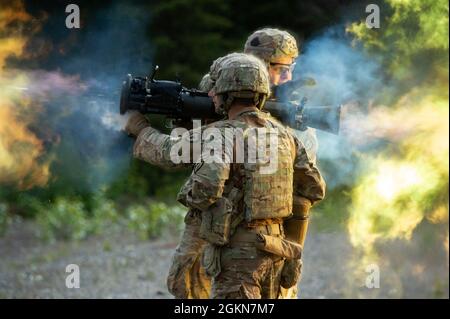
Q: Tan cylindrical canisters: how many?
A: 1